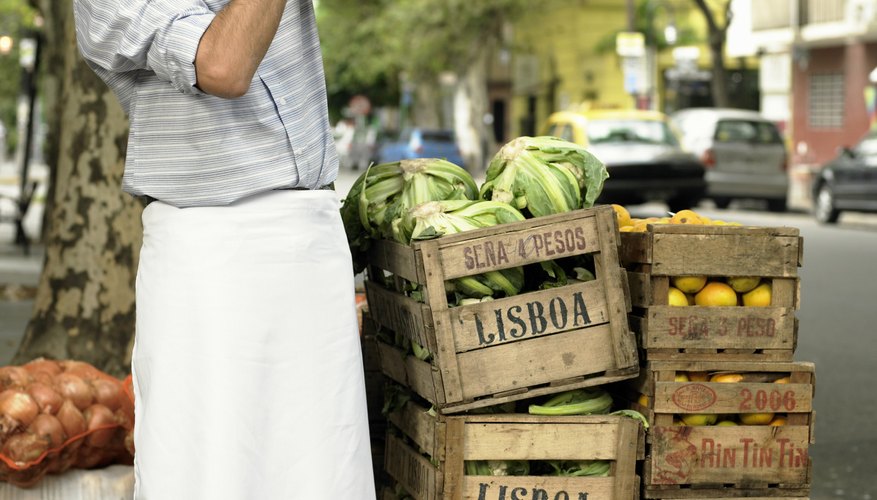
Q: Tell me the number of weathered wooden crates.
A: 4